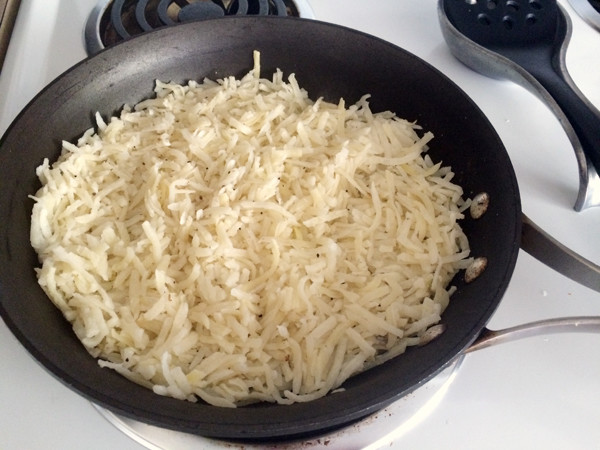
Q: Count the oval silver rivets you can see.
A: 3